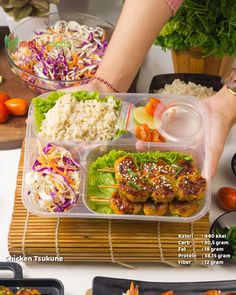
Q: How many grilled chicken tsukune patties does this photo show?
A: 9